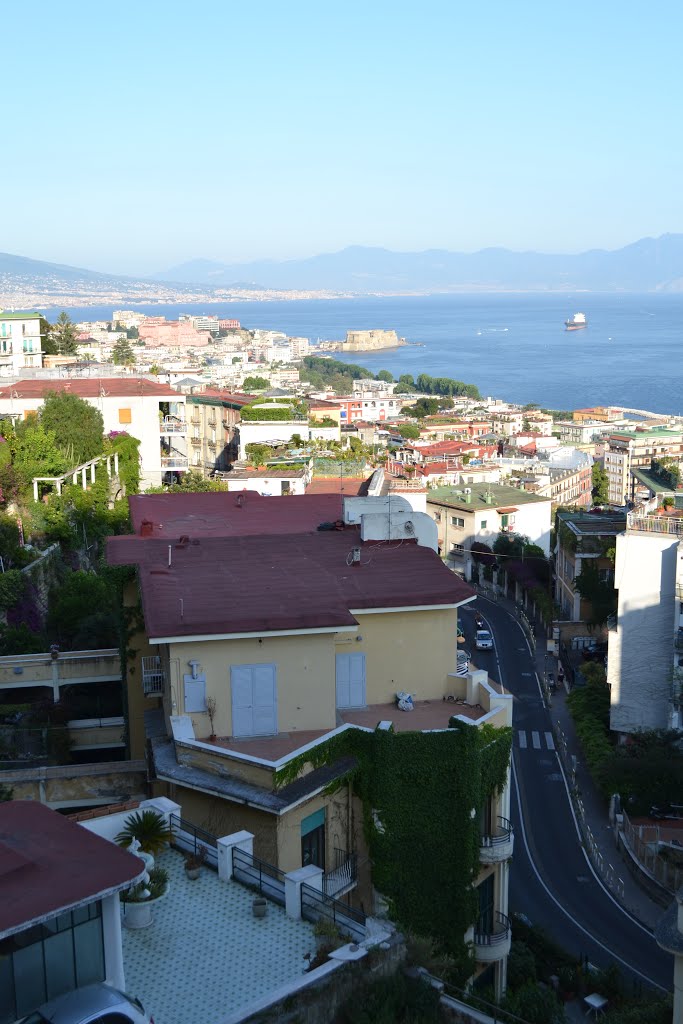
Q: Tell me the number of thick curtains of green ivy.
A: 1